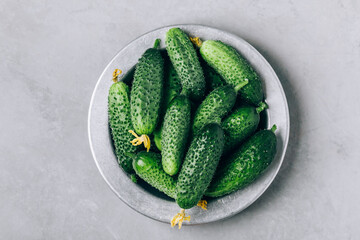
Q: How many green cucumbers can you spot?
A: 12